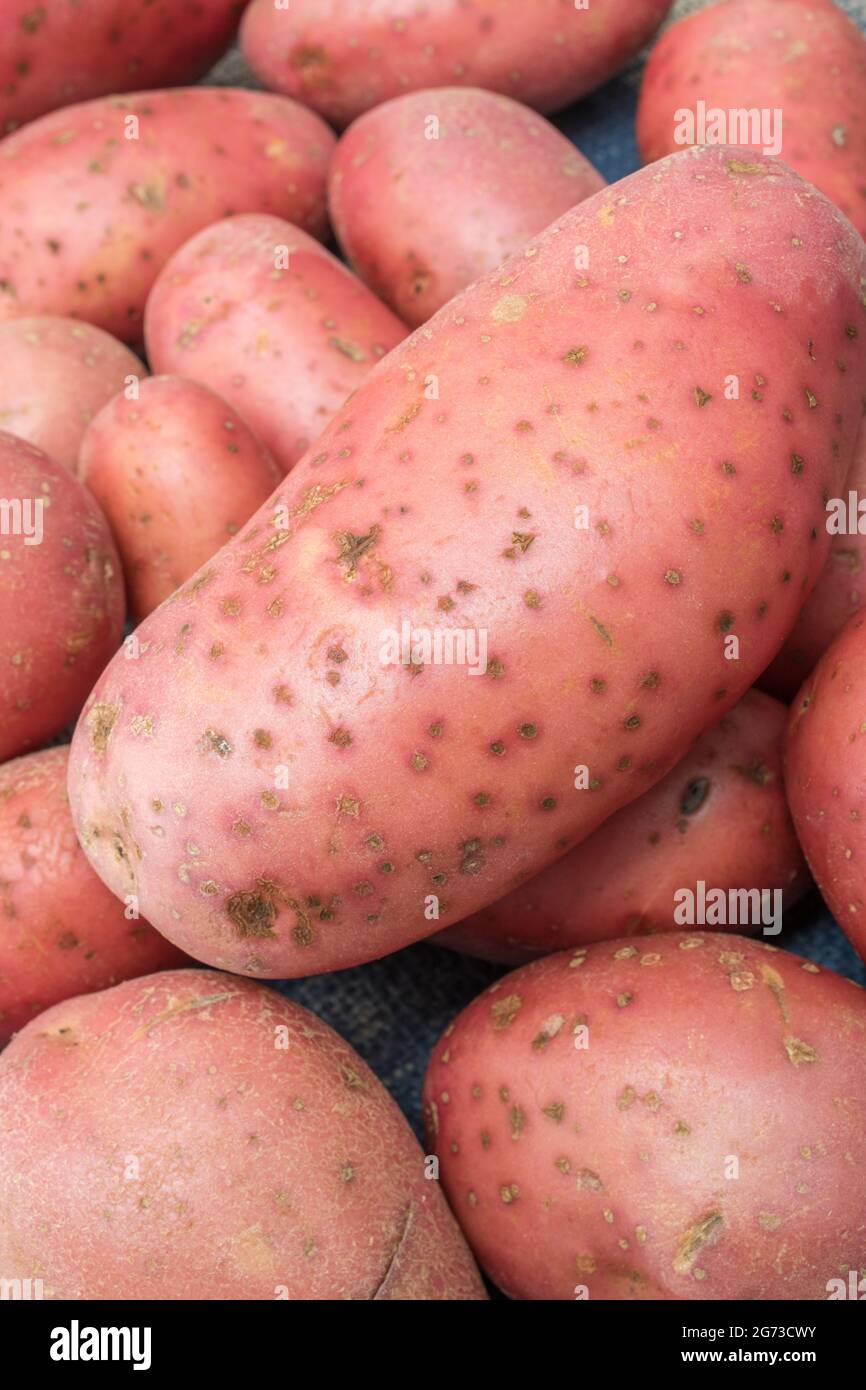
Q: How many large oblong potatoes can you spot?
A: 1